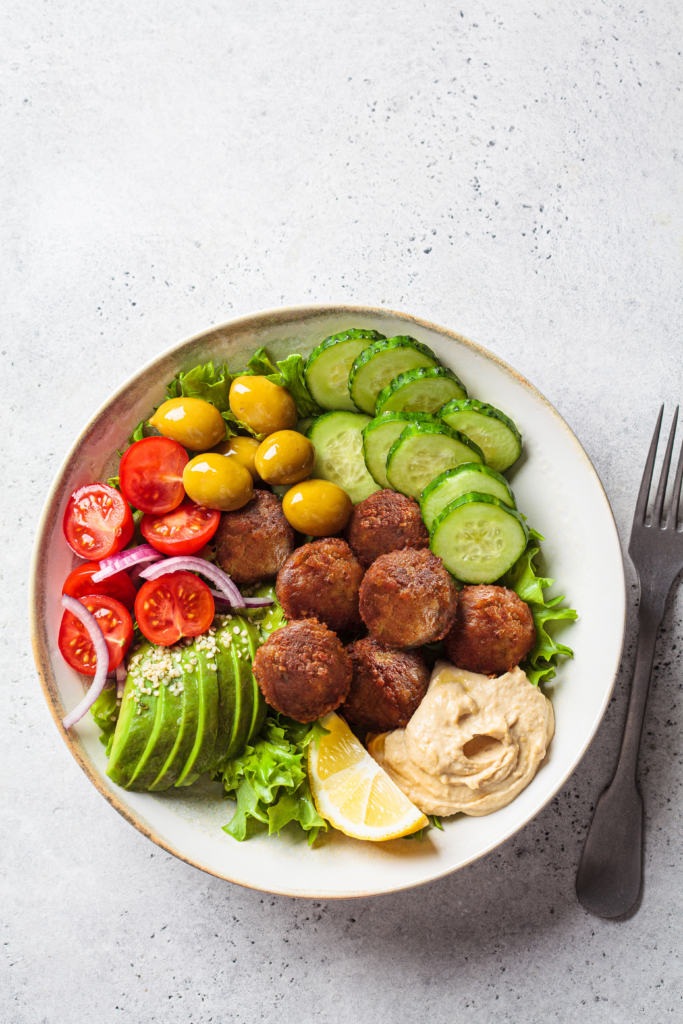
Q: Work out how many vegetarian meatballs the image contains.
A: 7